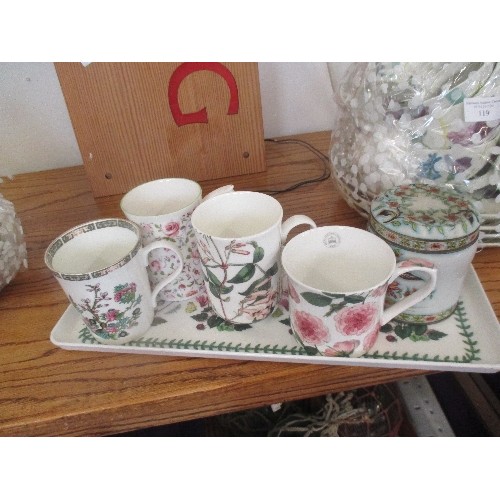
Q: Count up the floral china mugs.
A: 4